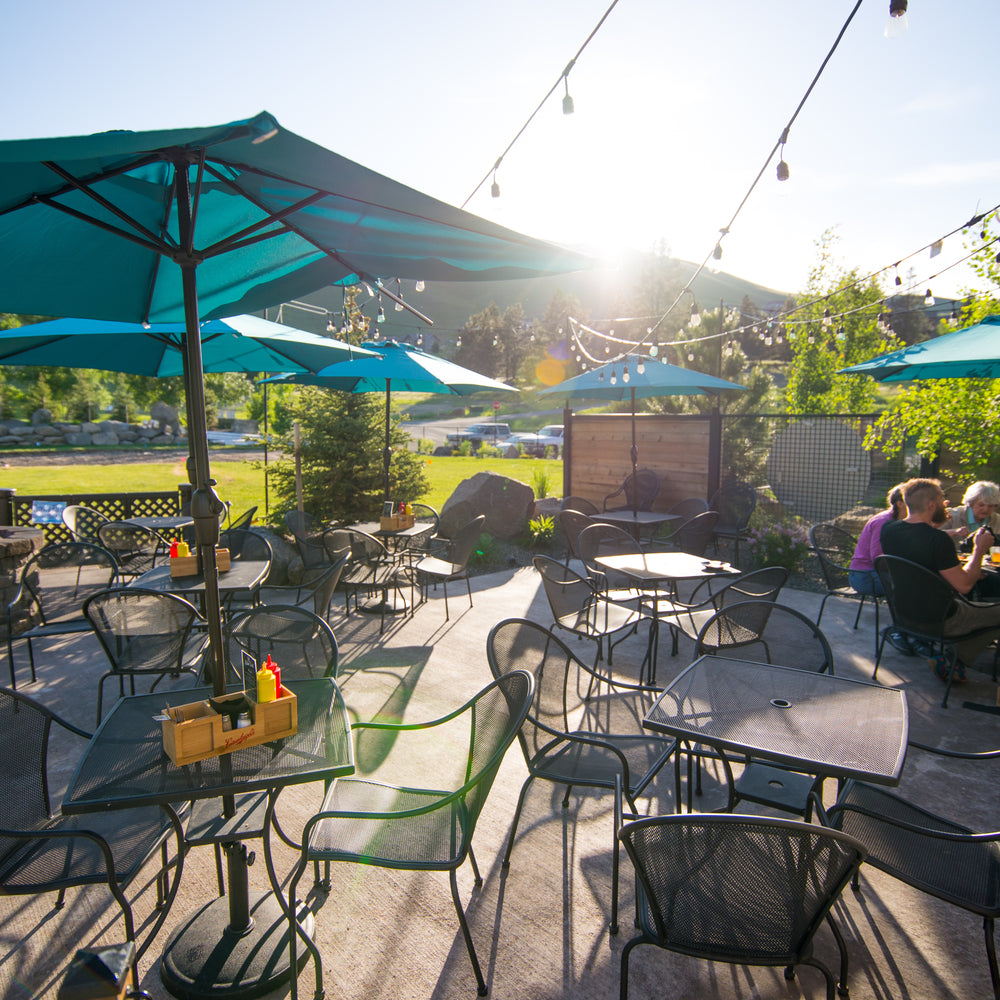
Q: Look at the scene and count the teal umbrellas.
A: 5